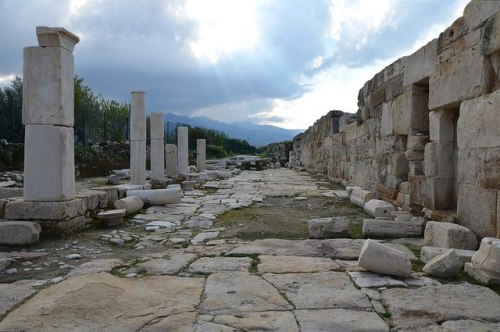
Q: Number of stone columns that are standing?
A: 6